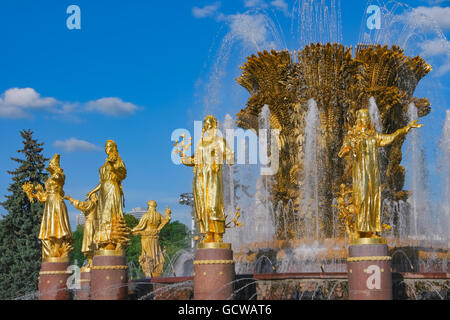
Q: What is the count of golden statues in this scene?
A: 6